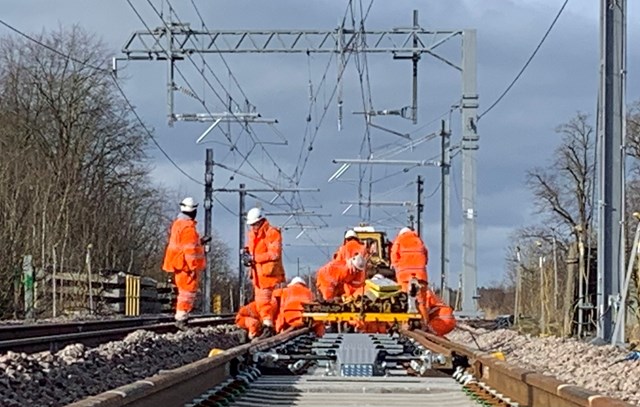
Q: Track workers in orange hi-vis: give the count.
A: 8